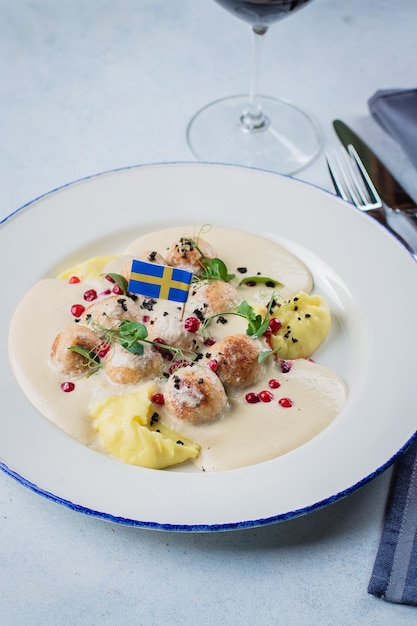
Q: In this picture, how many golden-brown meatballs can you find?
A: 9